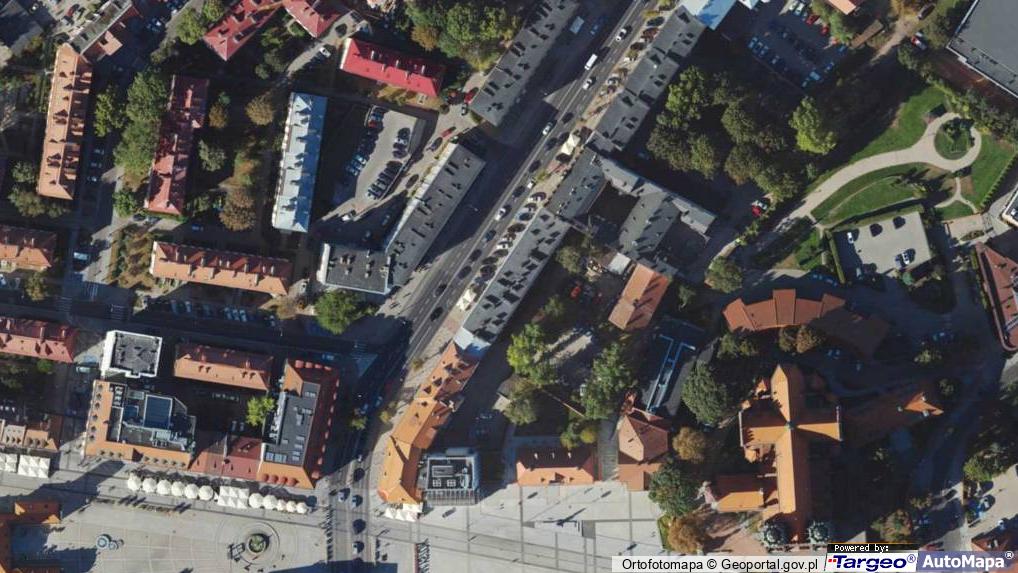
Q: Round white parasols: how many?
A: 11